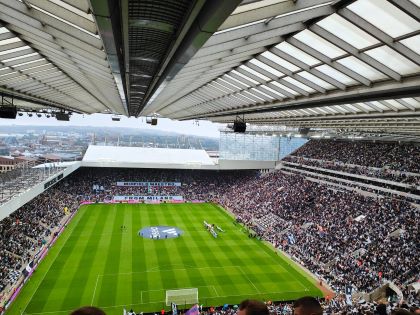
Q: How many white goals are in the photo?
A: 1